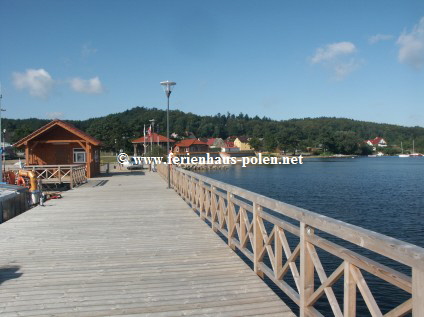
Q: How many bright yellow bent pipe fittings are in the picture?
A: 1